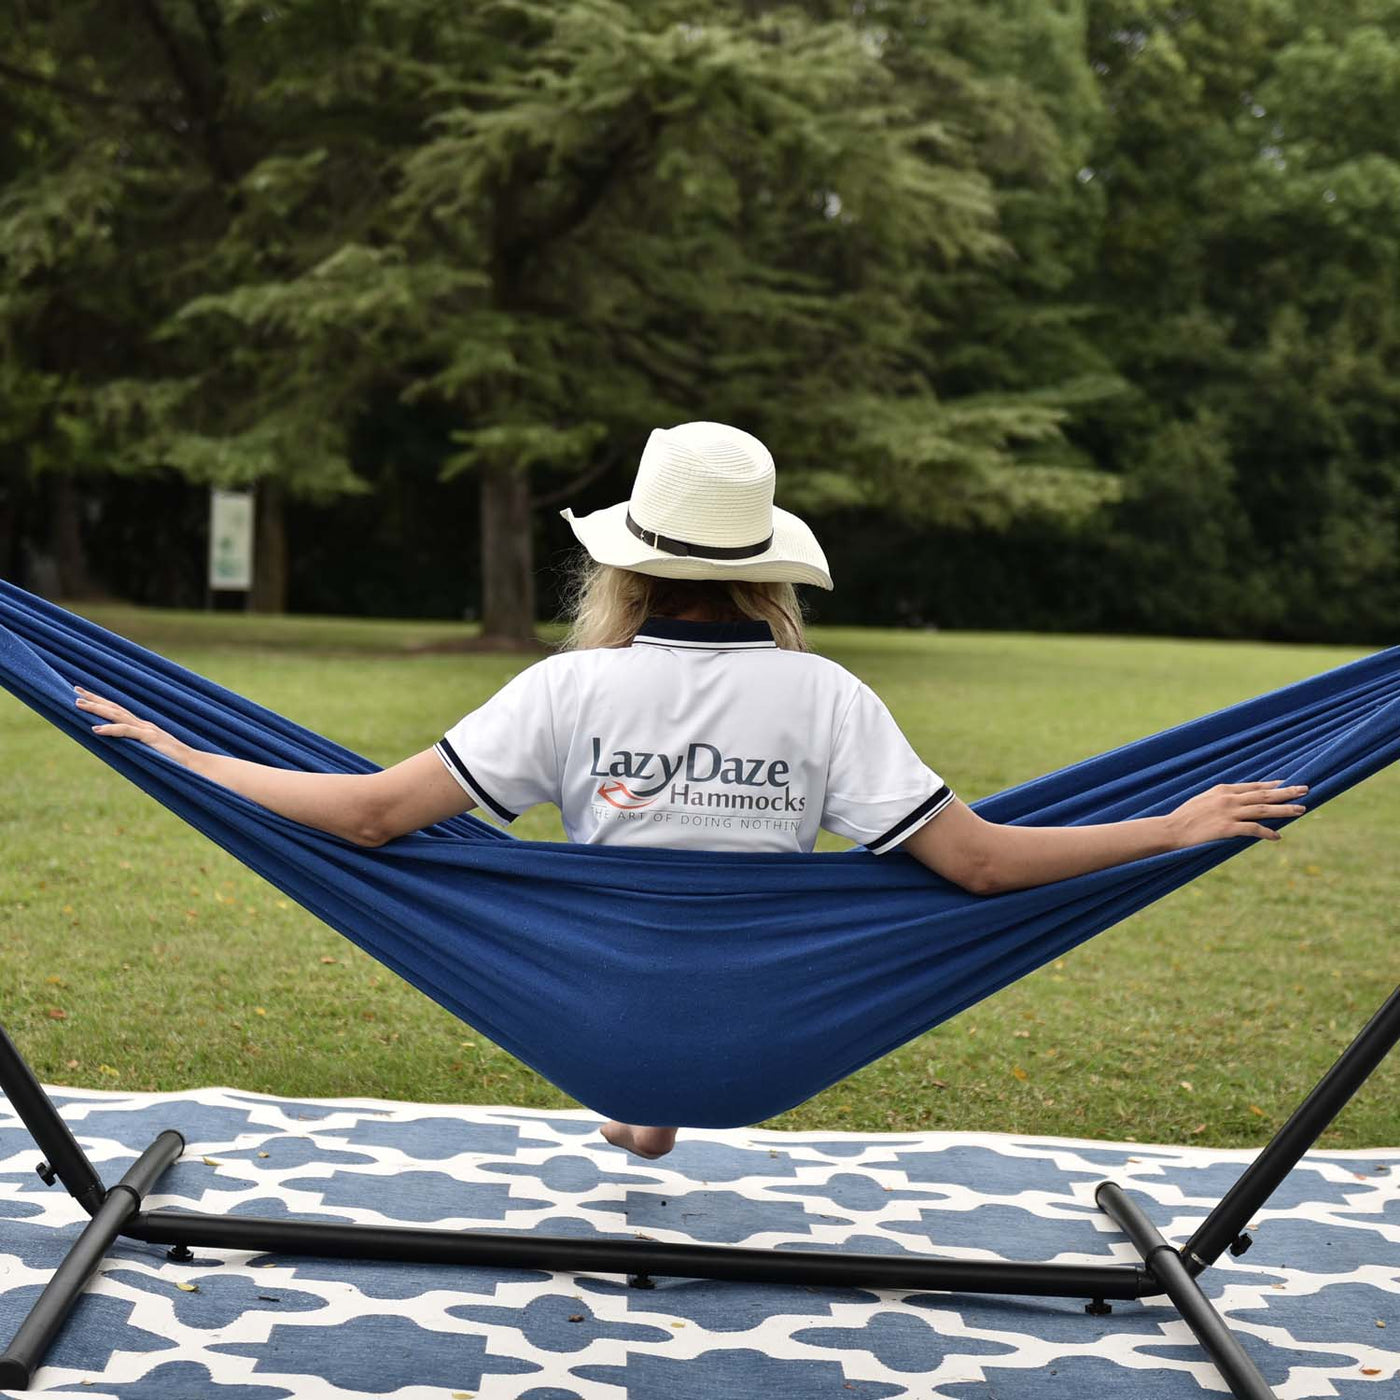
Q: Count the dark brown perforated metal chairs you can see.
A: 0